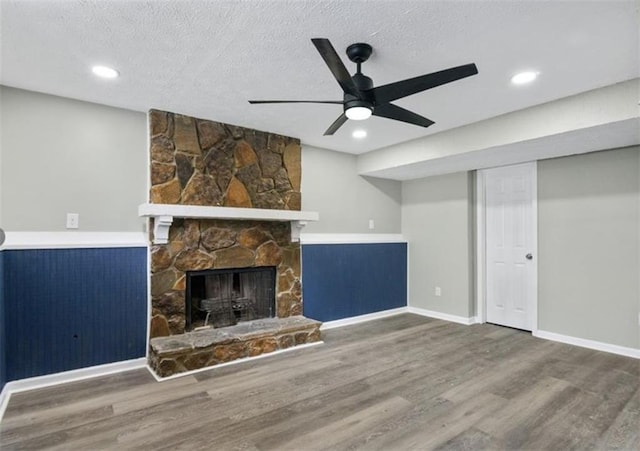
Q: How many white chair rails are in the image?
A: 2